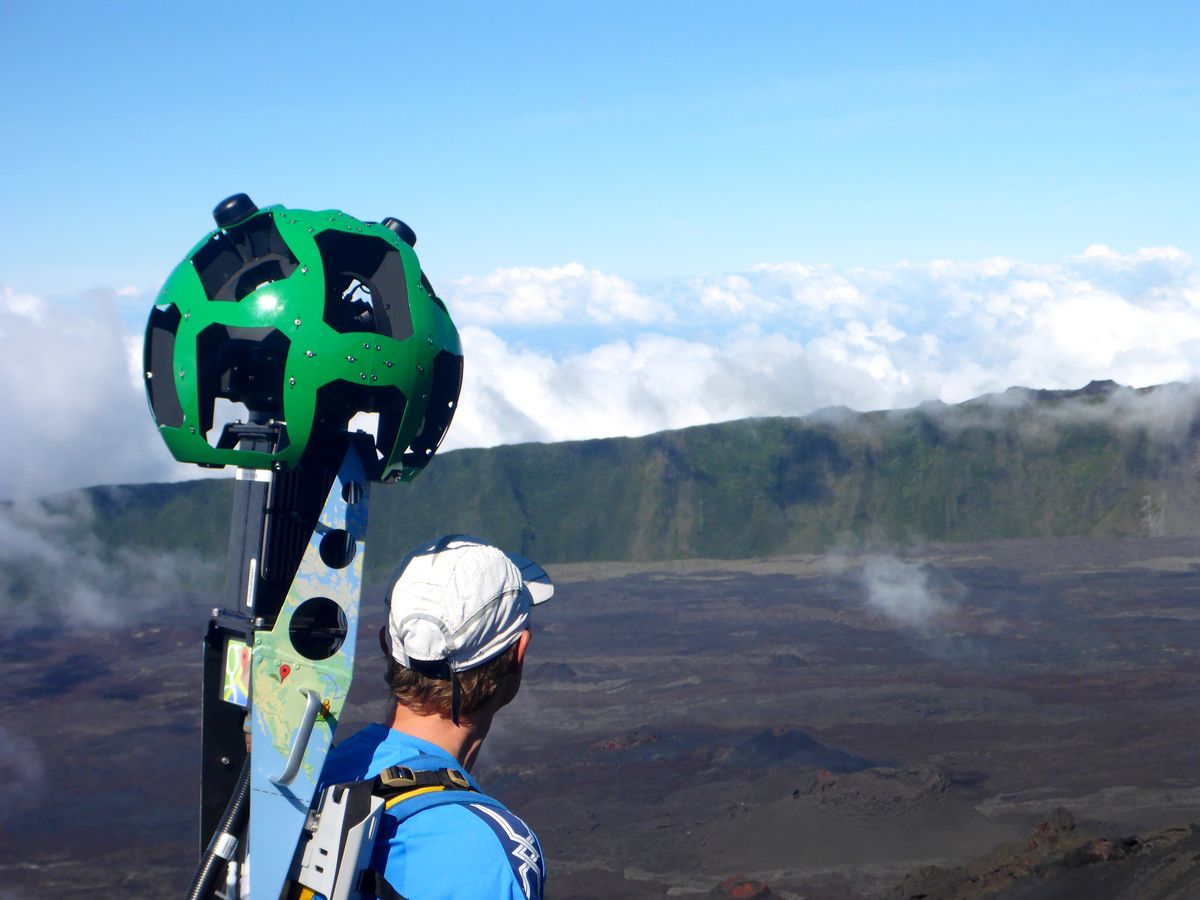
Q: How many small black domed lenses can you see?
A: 2